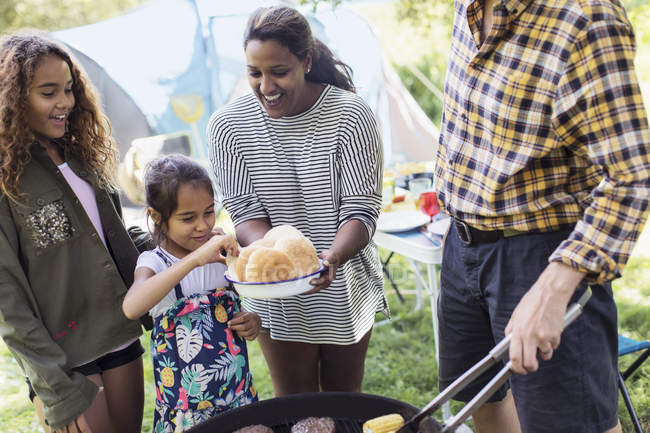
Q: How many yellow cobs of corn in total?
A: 1